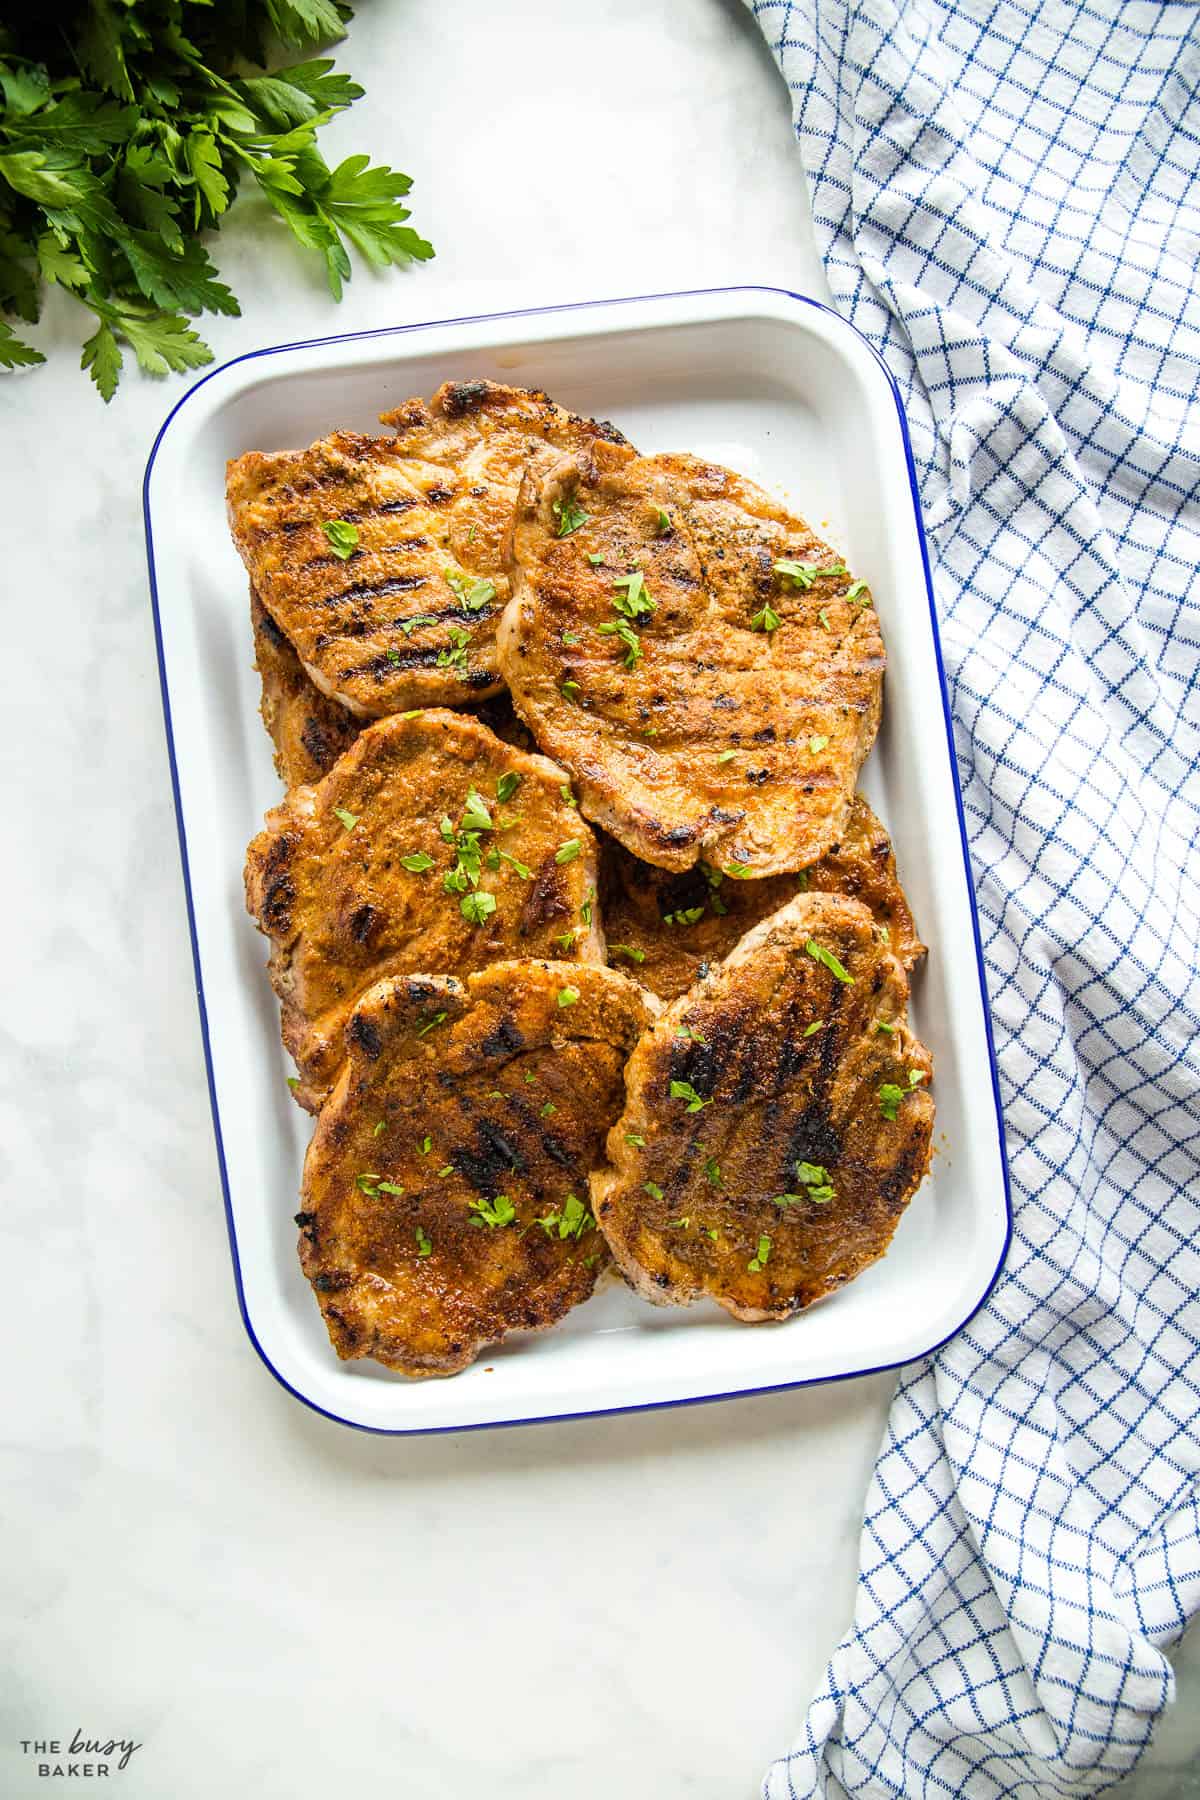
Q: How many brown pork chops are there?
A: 7